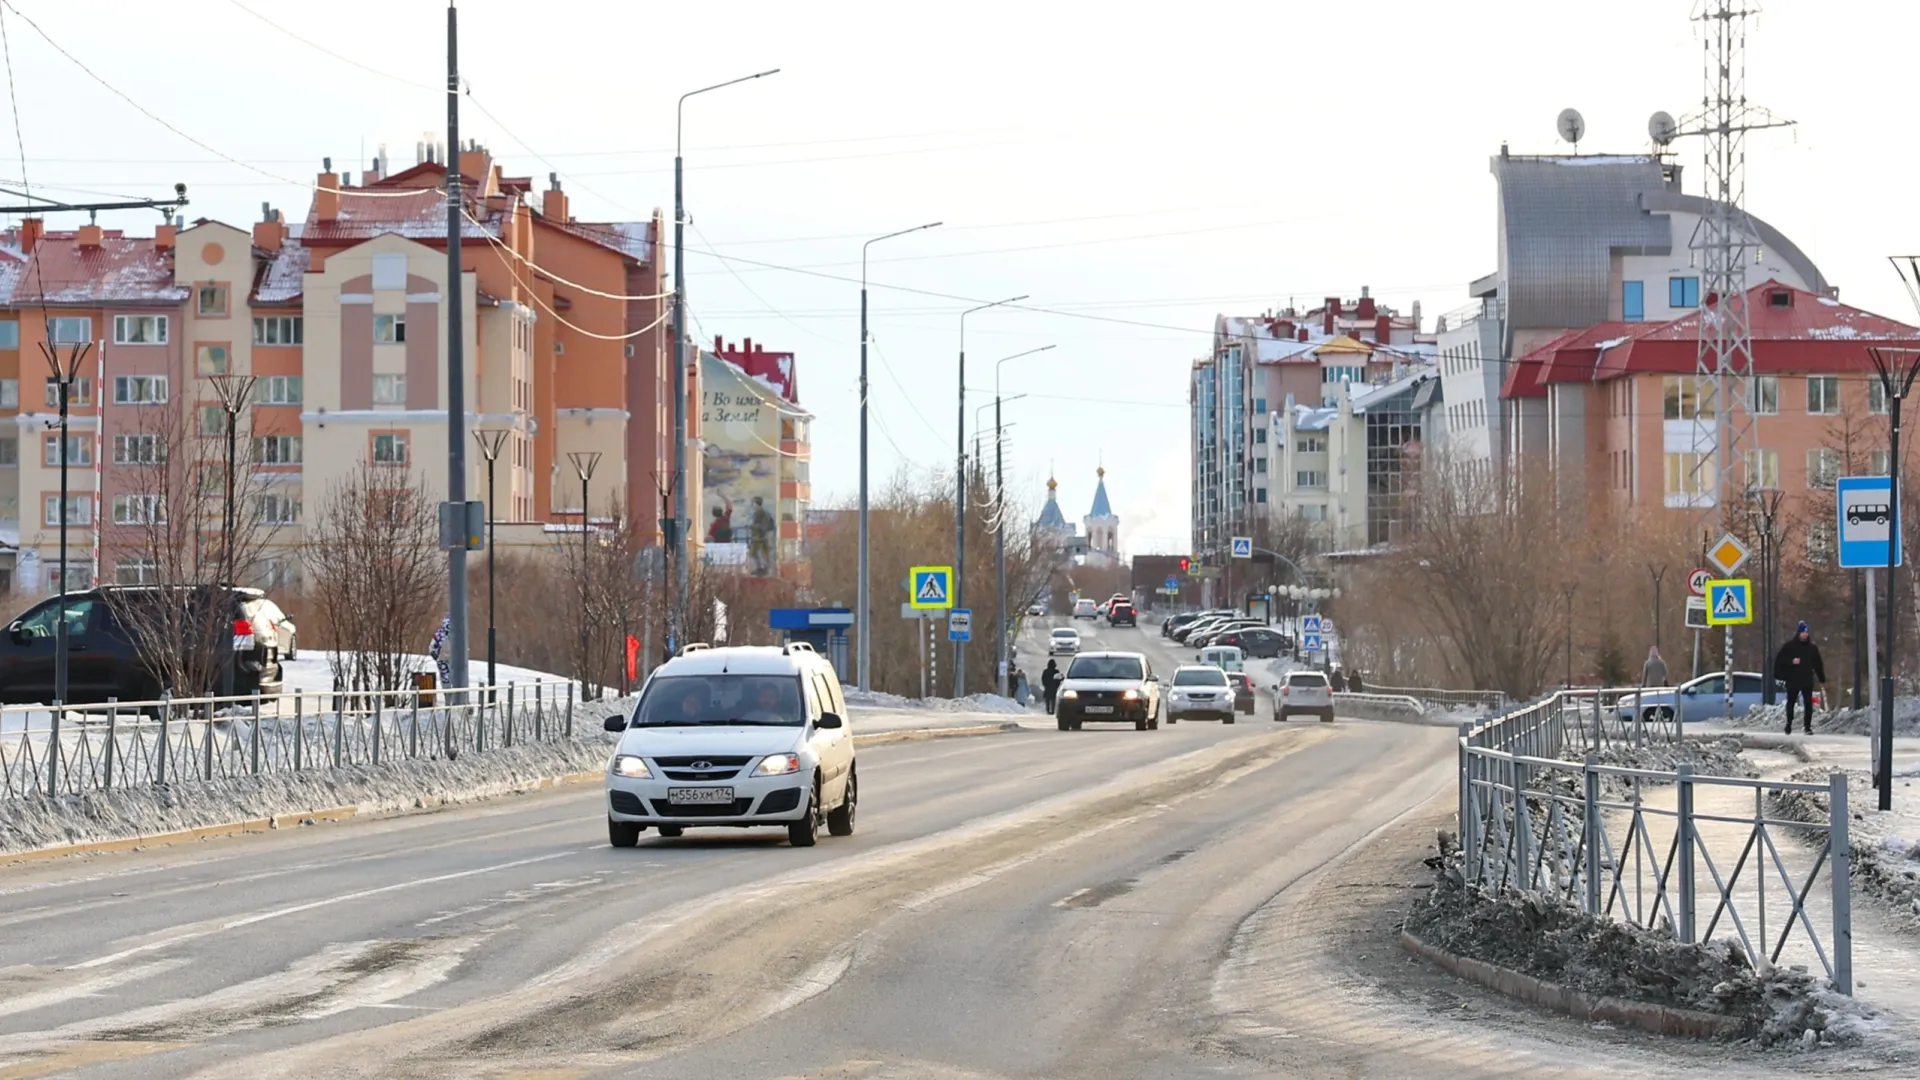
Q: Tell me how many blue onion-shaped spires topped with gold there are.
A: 2